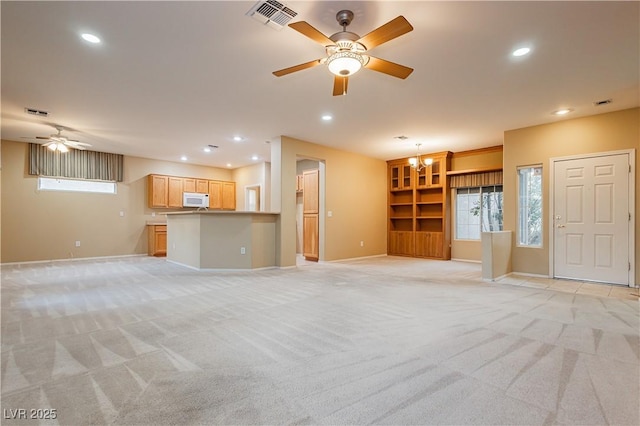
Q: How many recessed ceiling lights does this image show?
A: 9